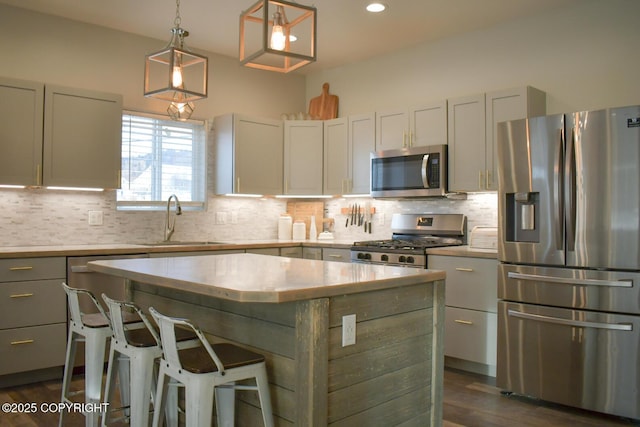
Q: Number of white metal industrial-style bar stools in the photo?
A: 3